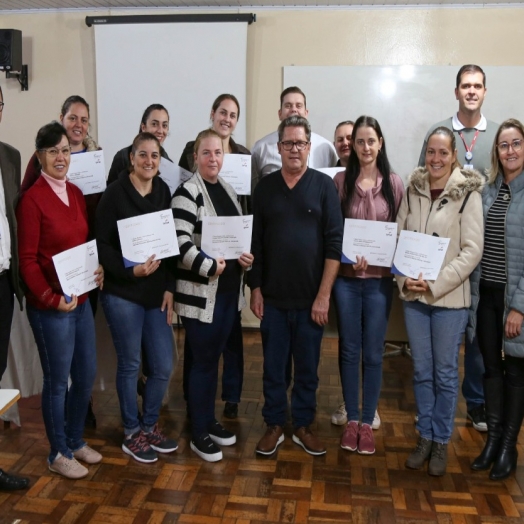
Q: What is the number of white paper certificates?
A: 9